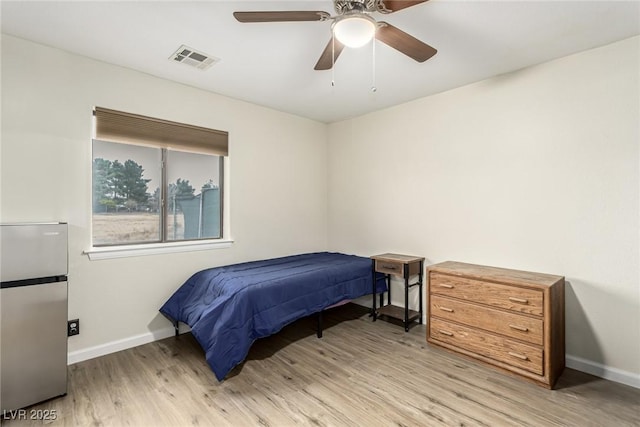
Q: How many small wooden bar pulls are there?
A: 6